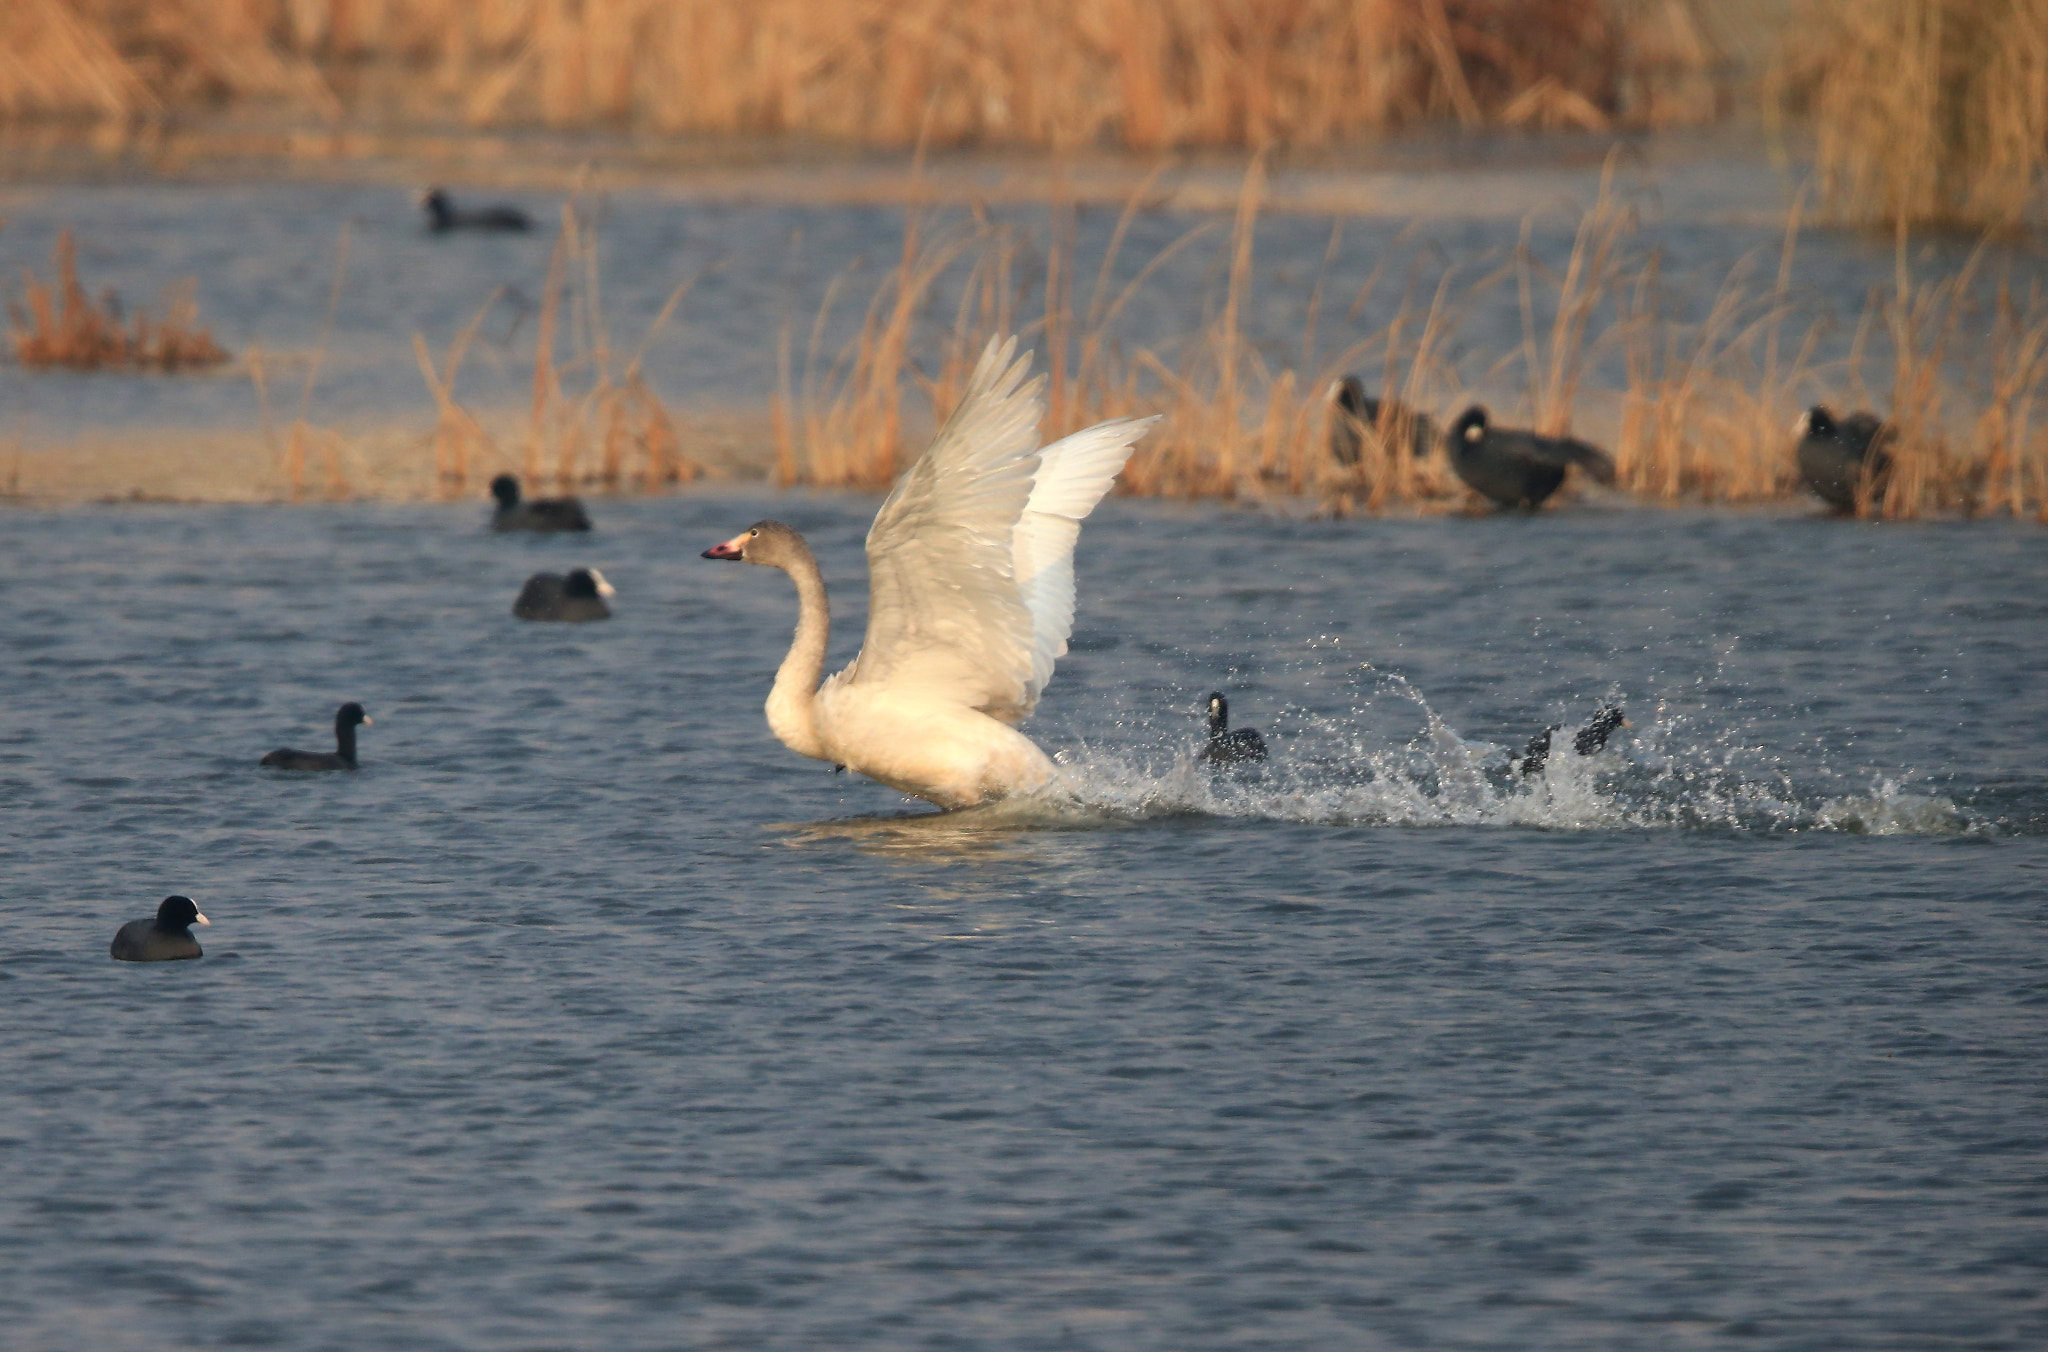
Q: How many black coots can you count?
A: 10